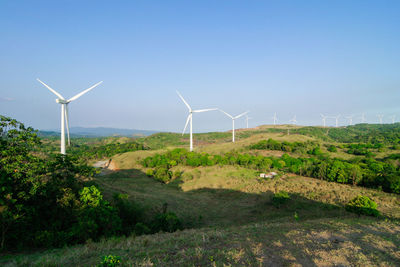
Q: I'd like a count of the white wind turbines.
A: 12